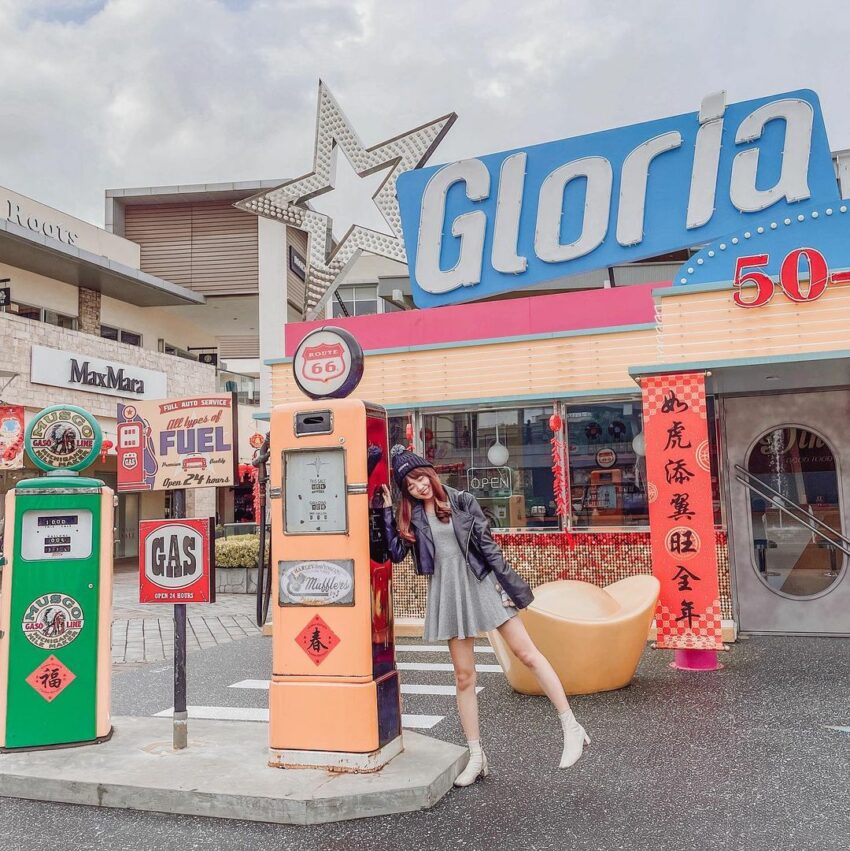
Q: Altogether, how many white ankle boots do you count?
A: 2